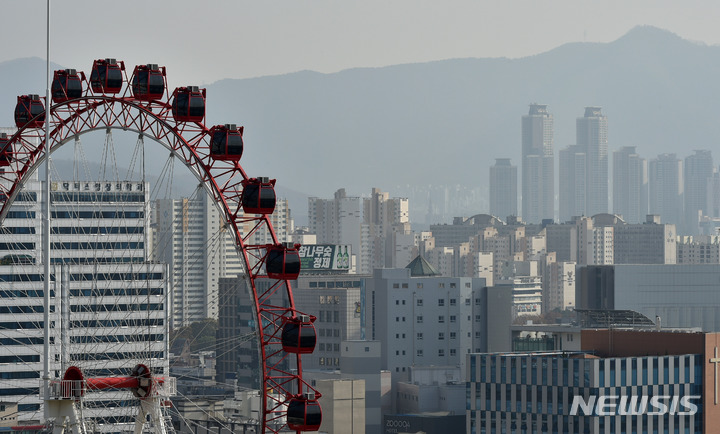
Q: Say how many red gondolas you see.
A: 11